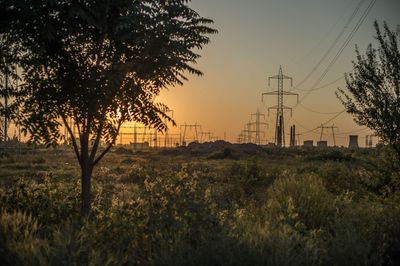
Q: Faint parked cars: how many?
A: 0